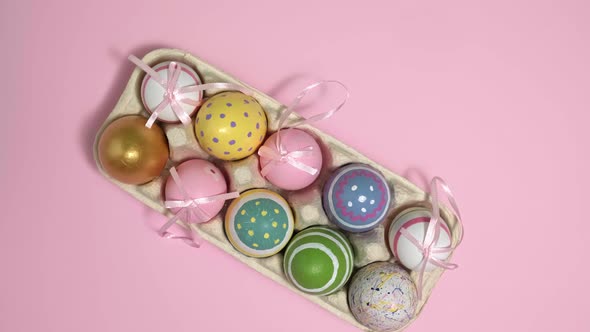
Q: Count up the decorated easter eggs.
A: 10